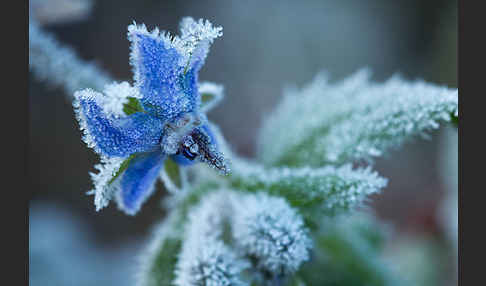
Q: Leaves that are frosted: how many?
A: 2